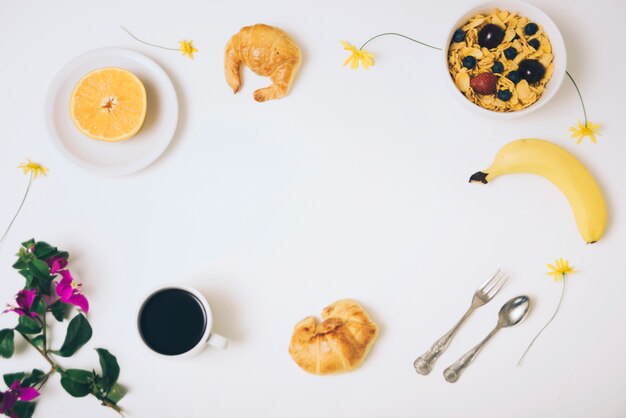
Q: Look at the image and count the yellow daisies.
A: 5